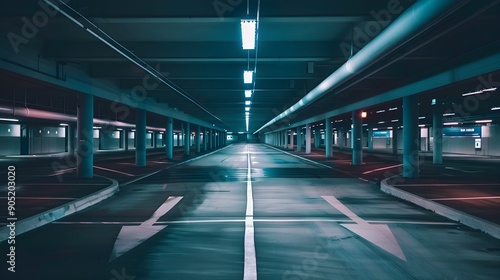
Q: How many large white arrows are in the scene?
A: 2